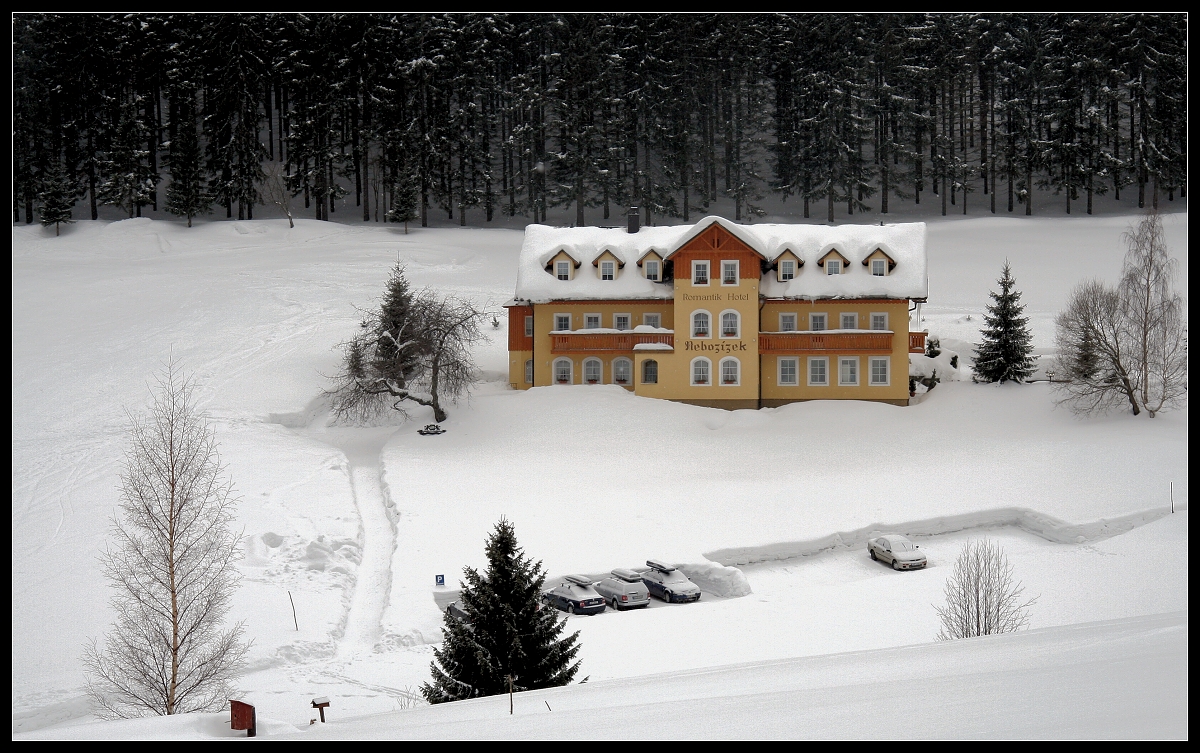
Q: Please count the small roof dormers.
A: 6